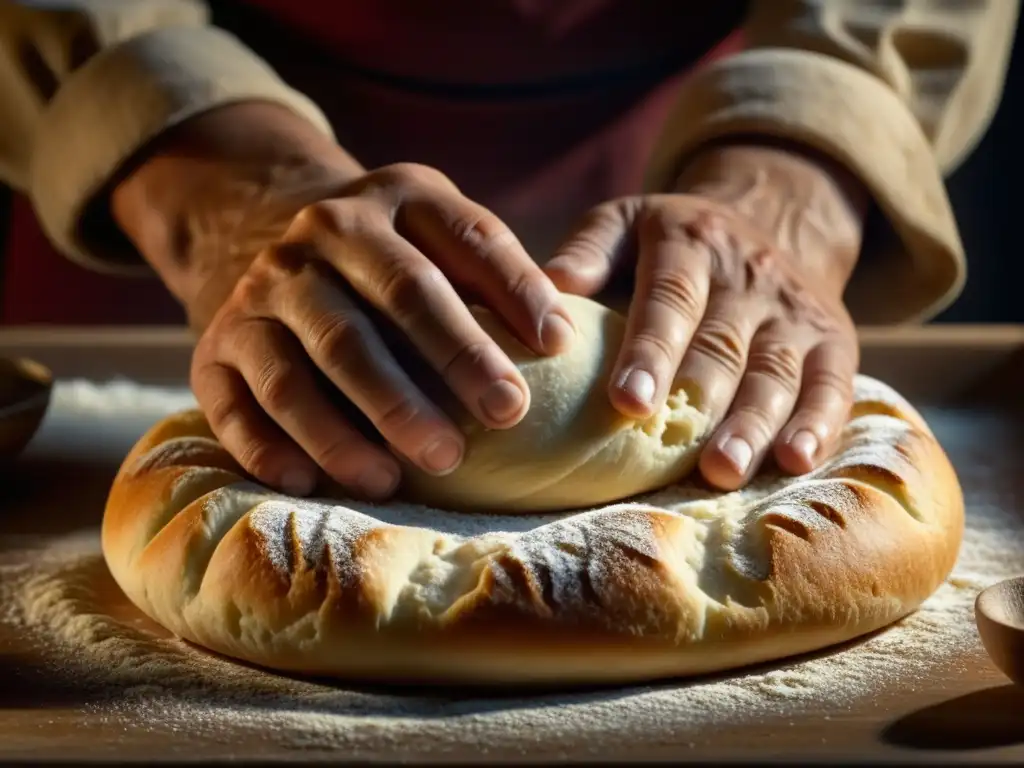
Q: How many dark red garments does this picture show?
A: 1